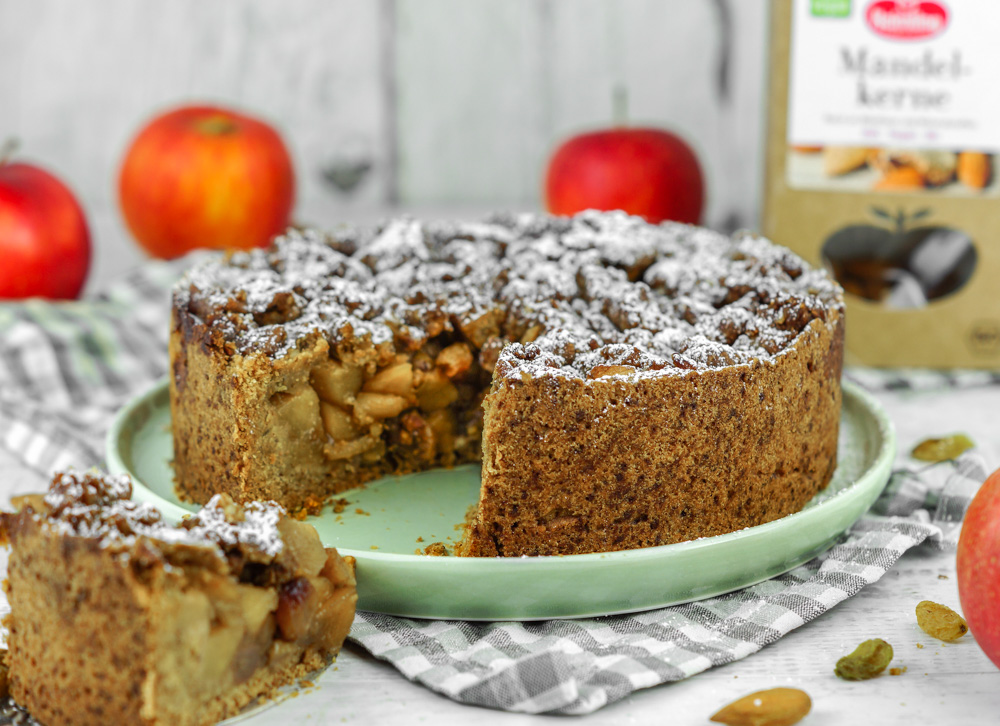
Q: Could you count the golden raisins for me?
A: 3